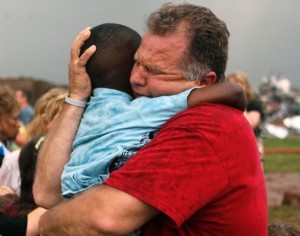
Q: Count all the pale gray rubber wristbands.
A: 1